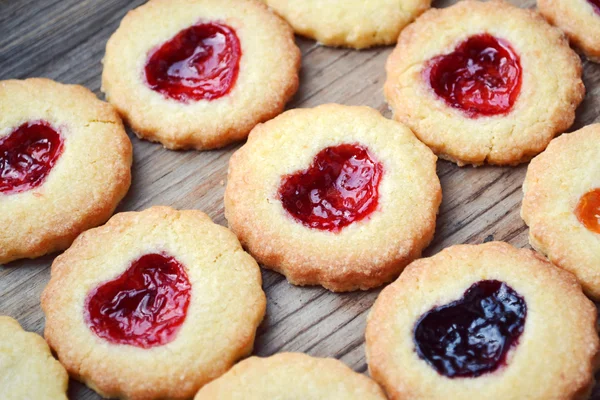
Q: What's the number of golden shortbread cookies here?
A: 11